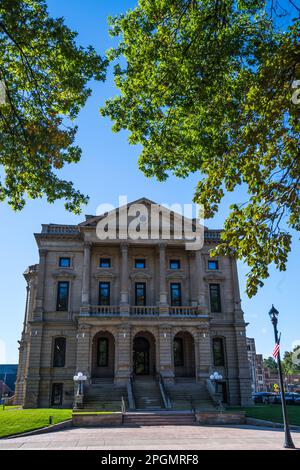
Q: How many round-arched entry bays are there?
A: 3